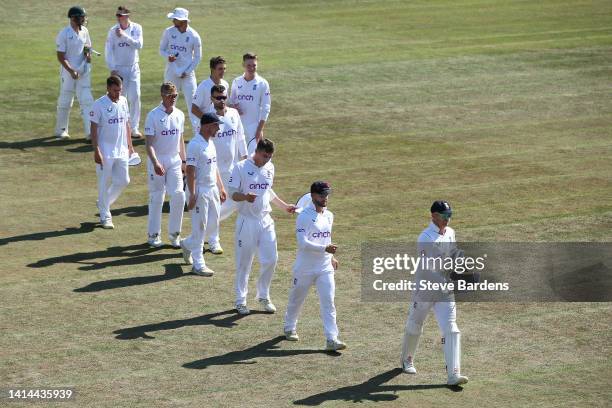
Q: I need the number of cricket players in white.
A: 12